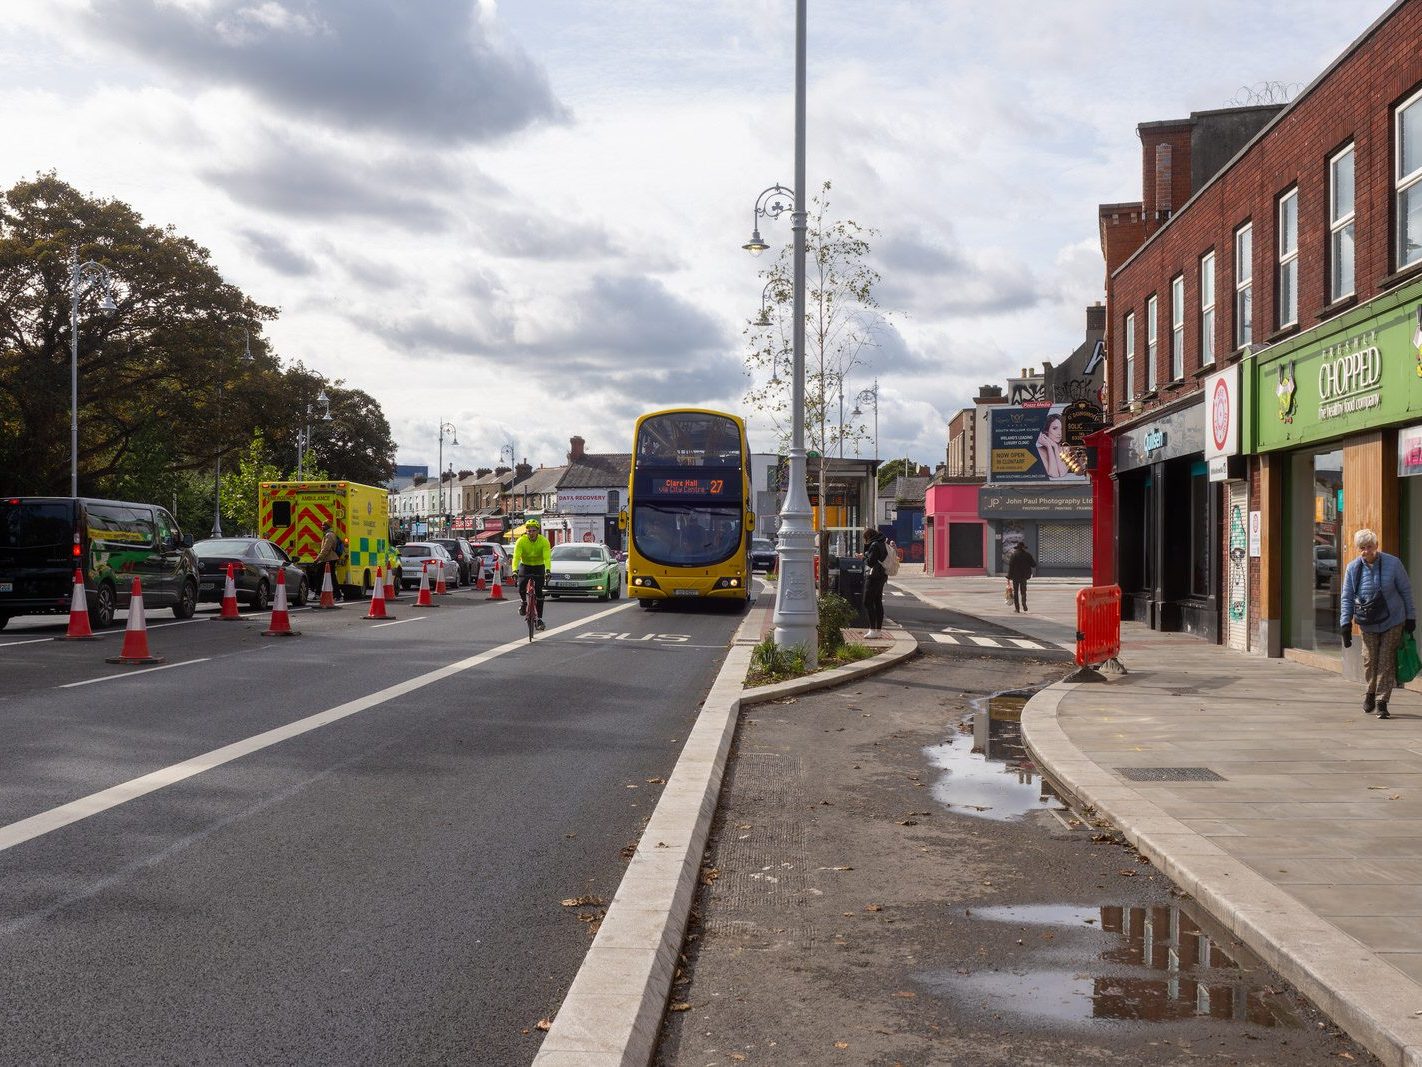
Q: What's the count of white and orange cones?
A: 12